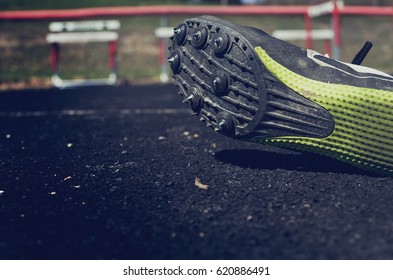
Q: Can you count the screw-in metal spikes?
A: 7